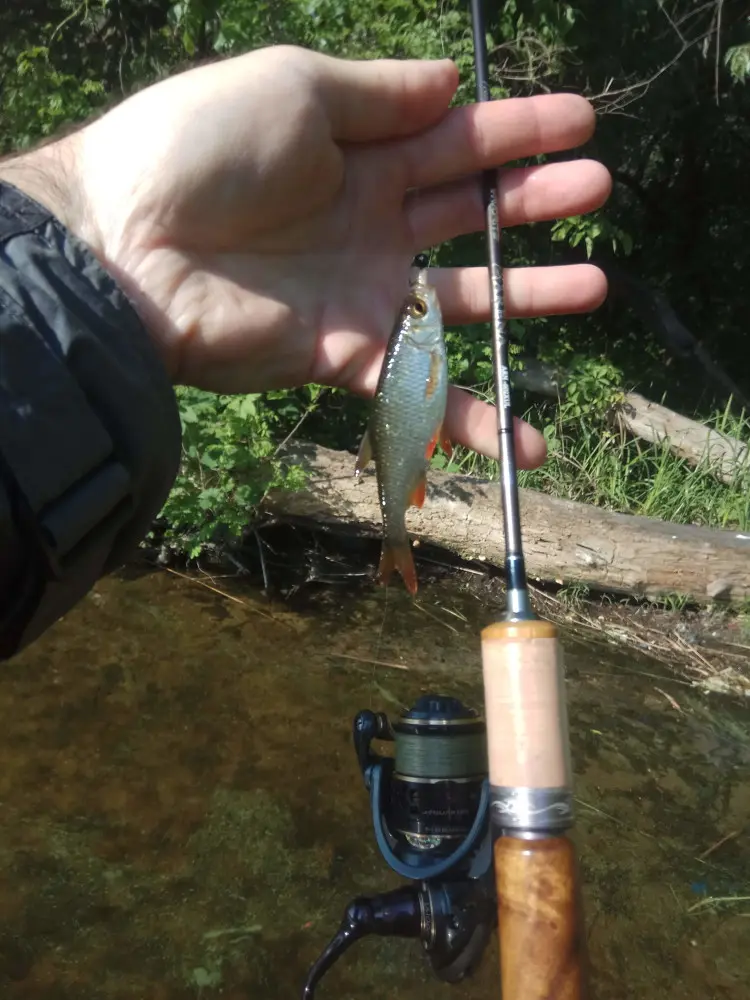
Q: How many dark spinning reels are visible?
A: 1